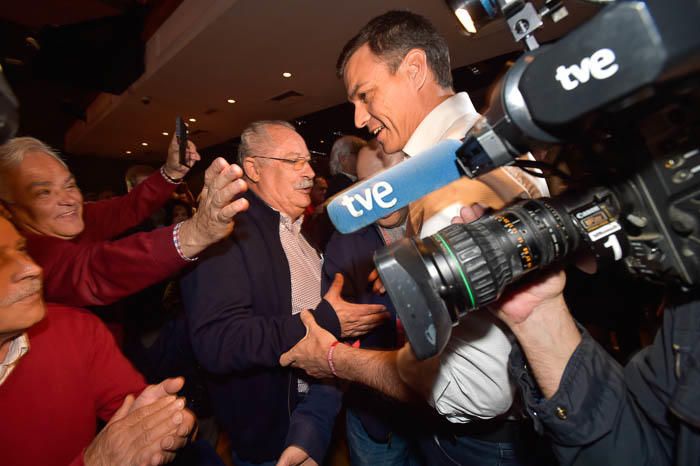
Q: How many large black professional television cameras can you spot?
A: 1